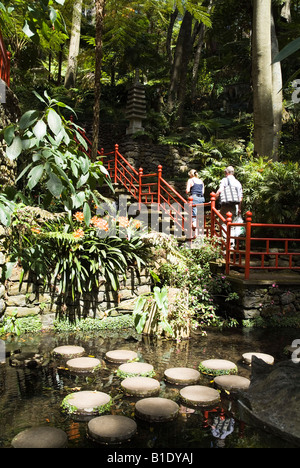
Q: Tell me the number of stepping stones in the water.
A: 14